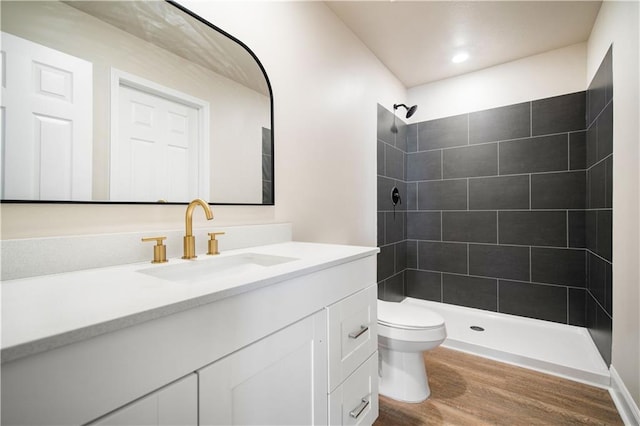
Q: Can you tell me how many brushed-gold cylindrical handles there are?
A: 2